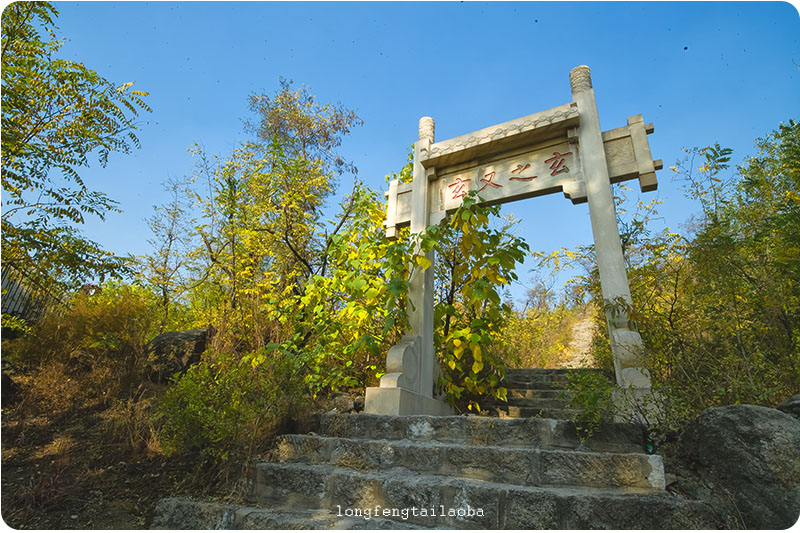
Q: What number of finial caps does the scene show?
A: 2